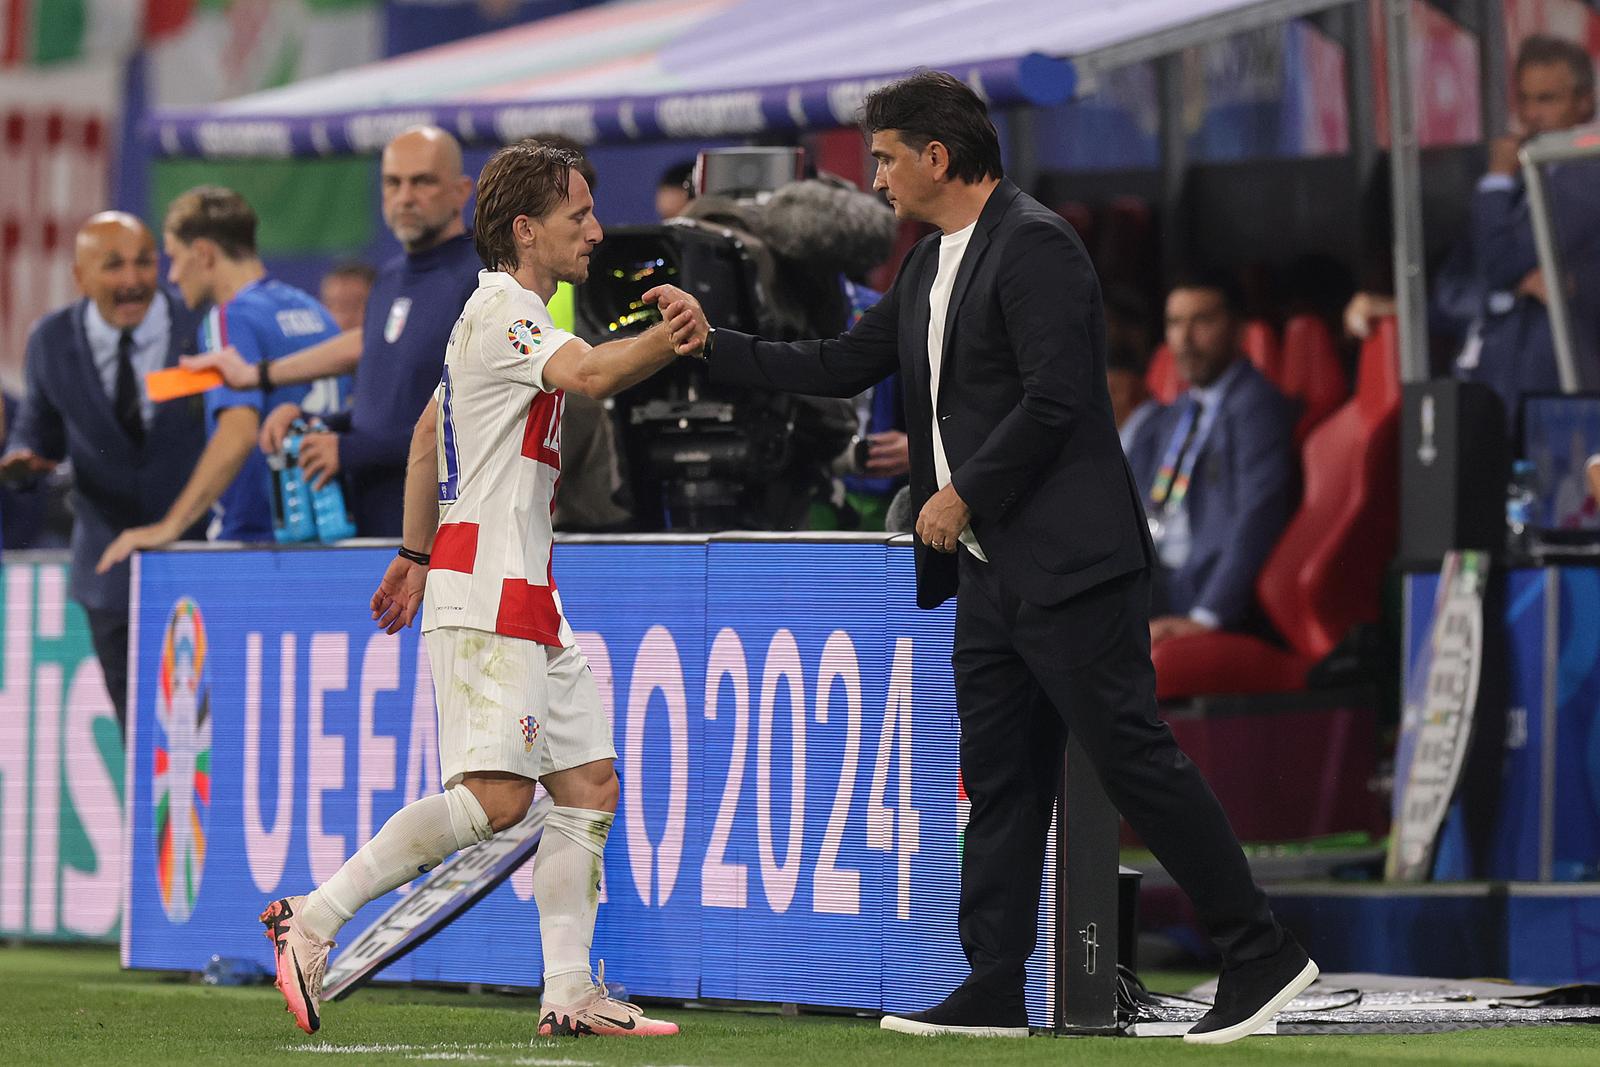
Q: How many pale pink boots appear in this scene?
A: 2